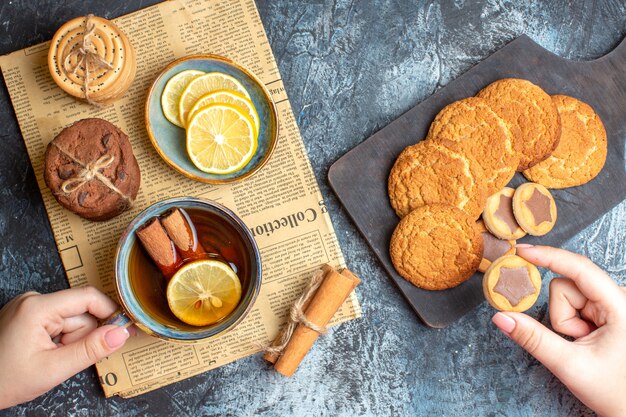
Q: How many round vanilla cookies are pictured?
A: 5